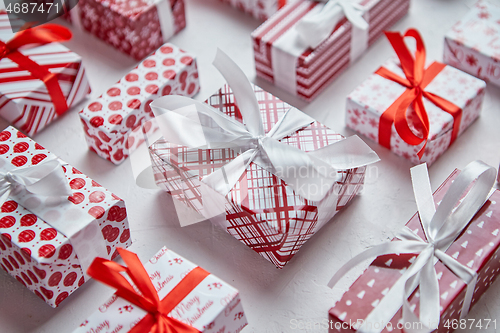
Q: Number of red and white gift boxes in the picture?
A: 11